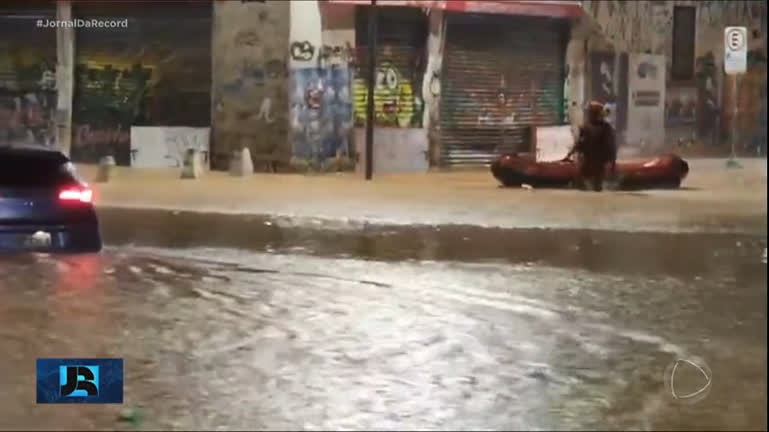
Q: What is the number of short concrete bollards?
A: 3